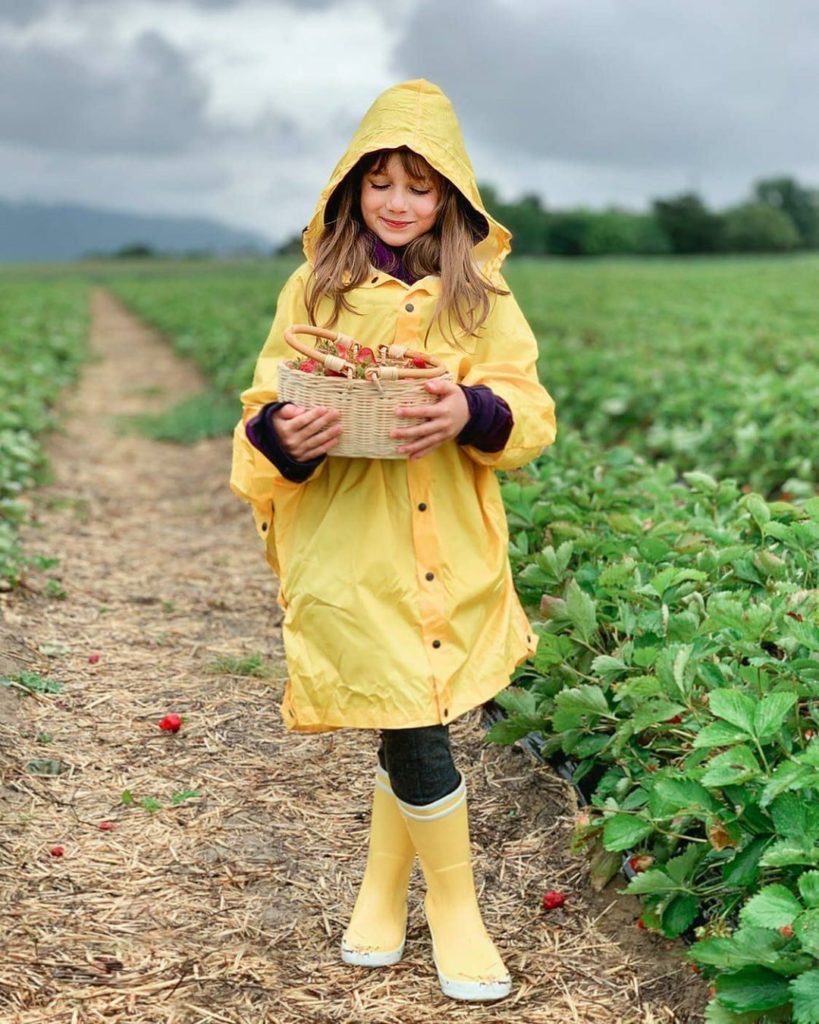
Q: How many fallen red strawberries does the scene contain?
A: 5